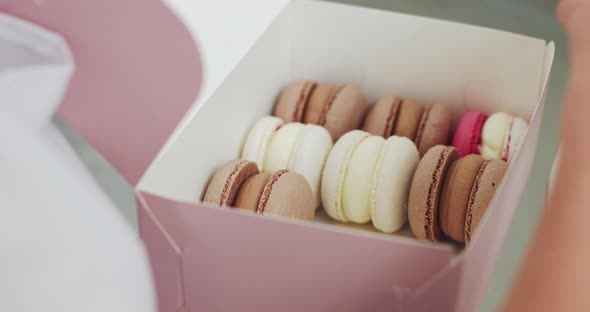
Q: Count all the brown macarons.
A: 4